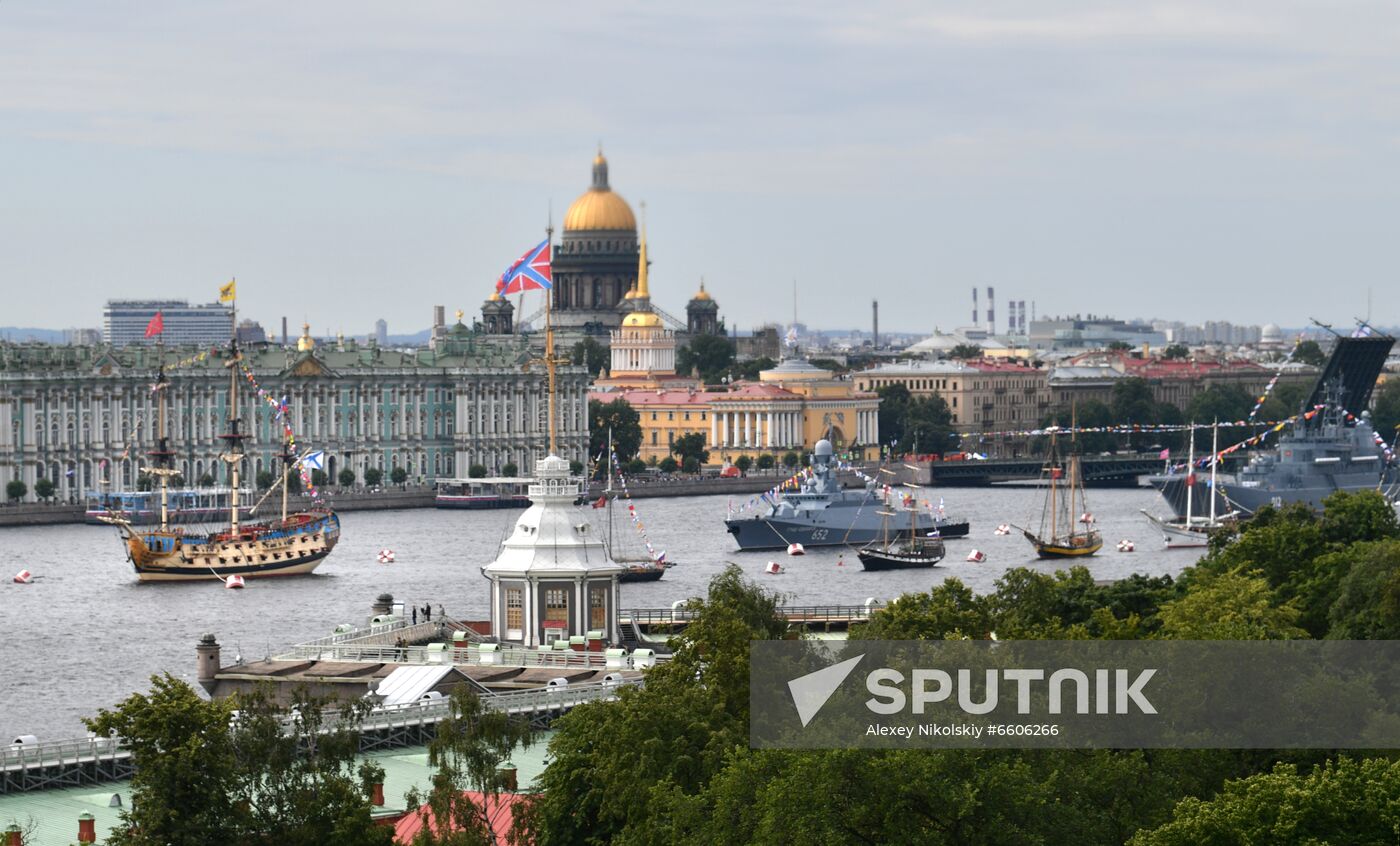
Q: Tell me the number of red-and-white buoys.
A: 9